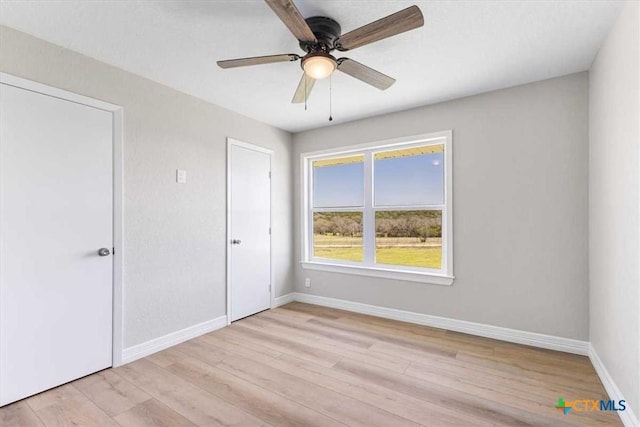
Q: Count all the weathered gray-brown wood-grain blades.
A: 5